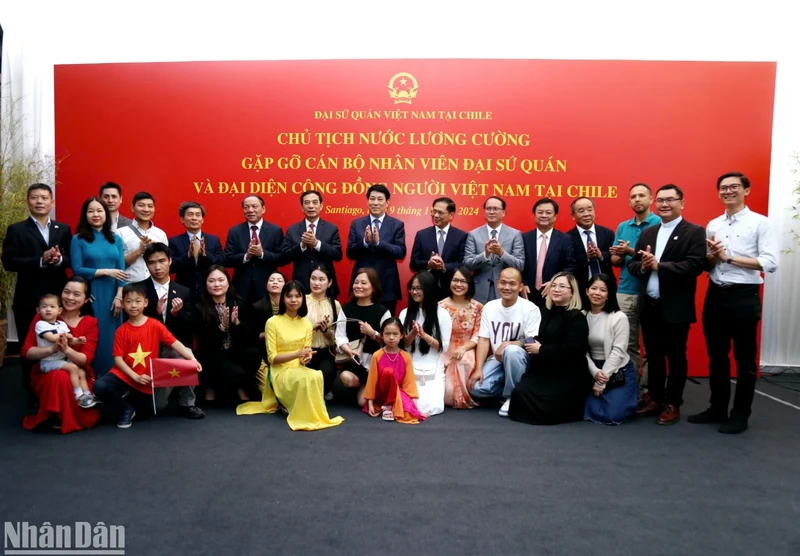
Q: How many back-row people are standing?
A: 15